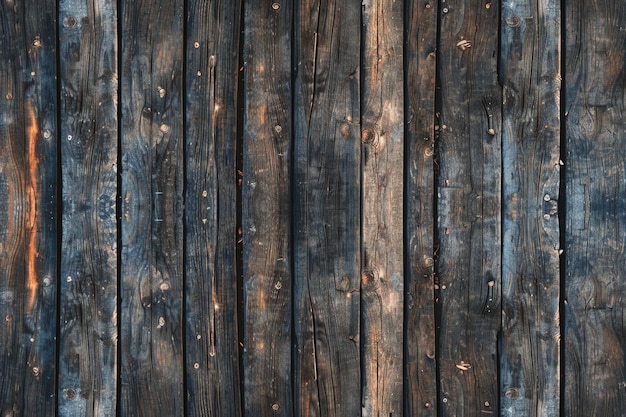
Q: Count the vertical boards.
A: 11